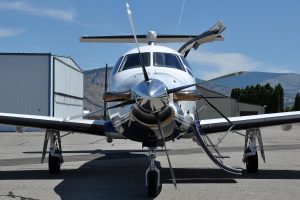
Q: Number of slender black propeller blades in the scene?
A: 4